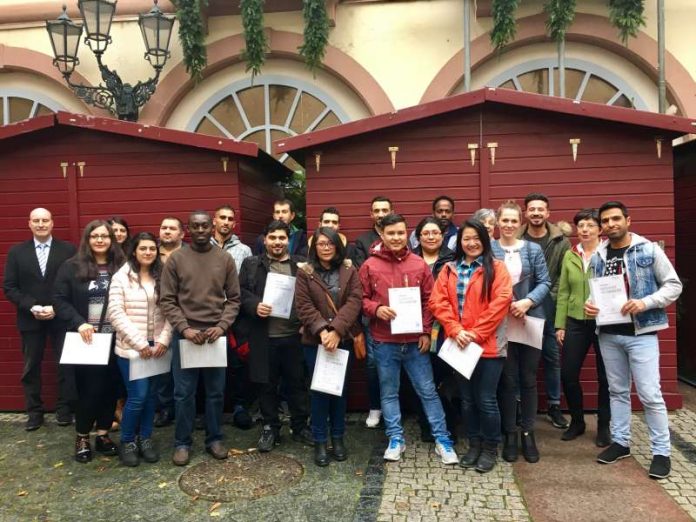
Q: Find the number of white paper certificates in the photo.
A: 9